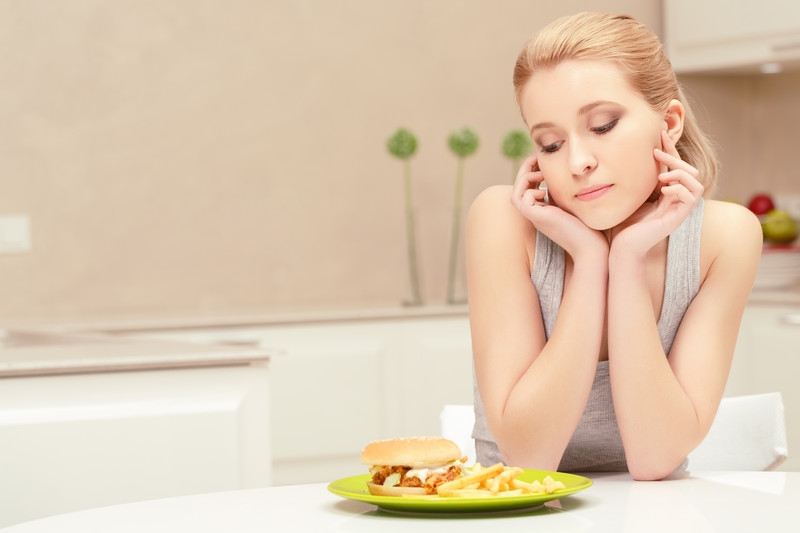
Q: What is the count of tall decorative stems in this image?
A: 3